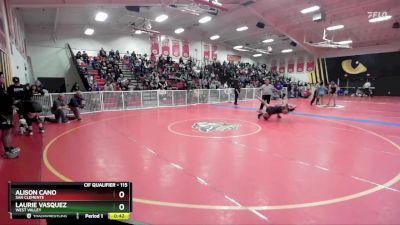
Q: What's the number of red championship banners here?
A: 11